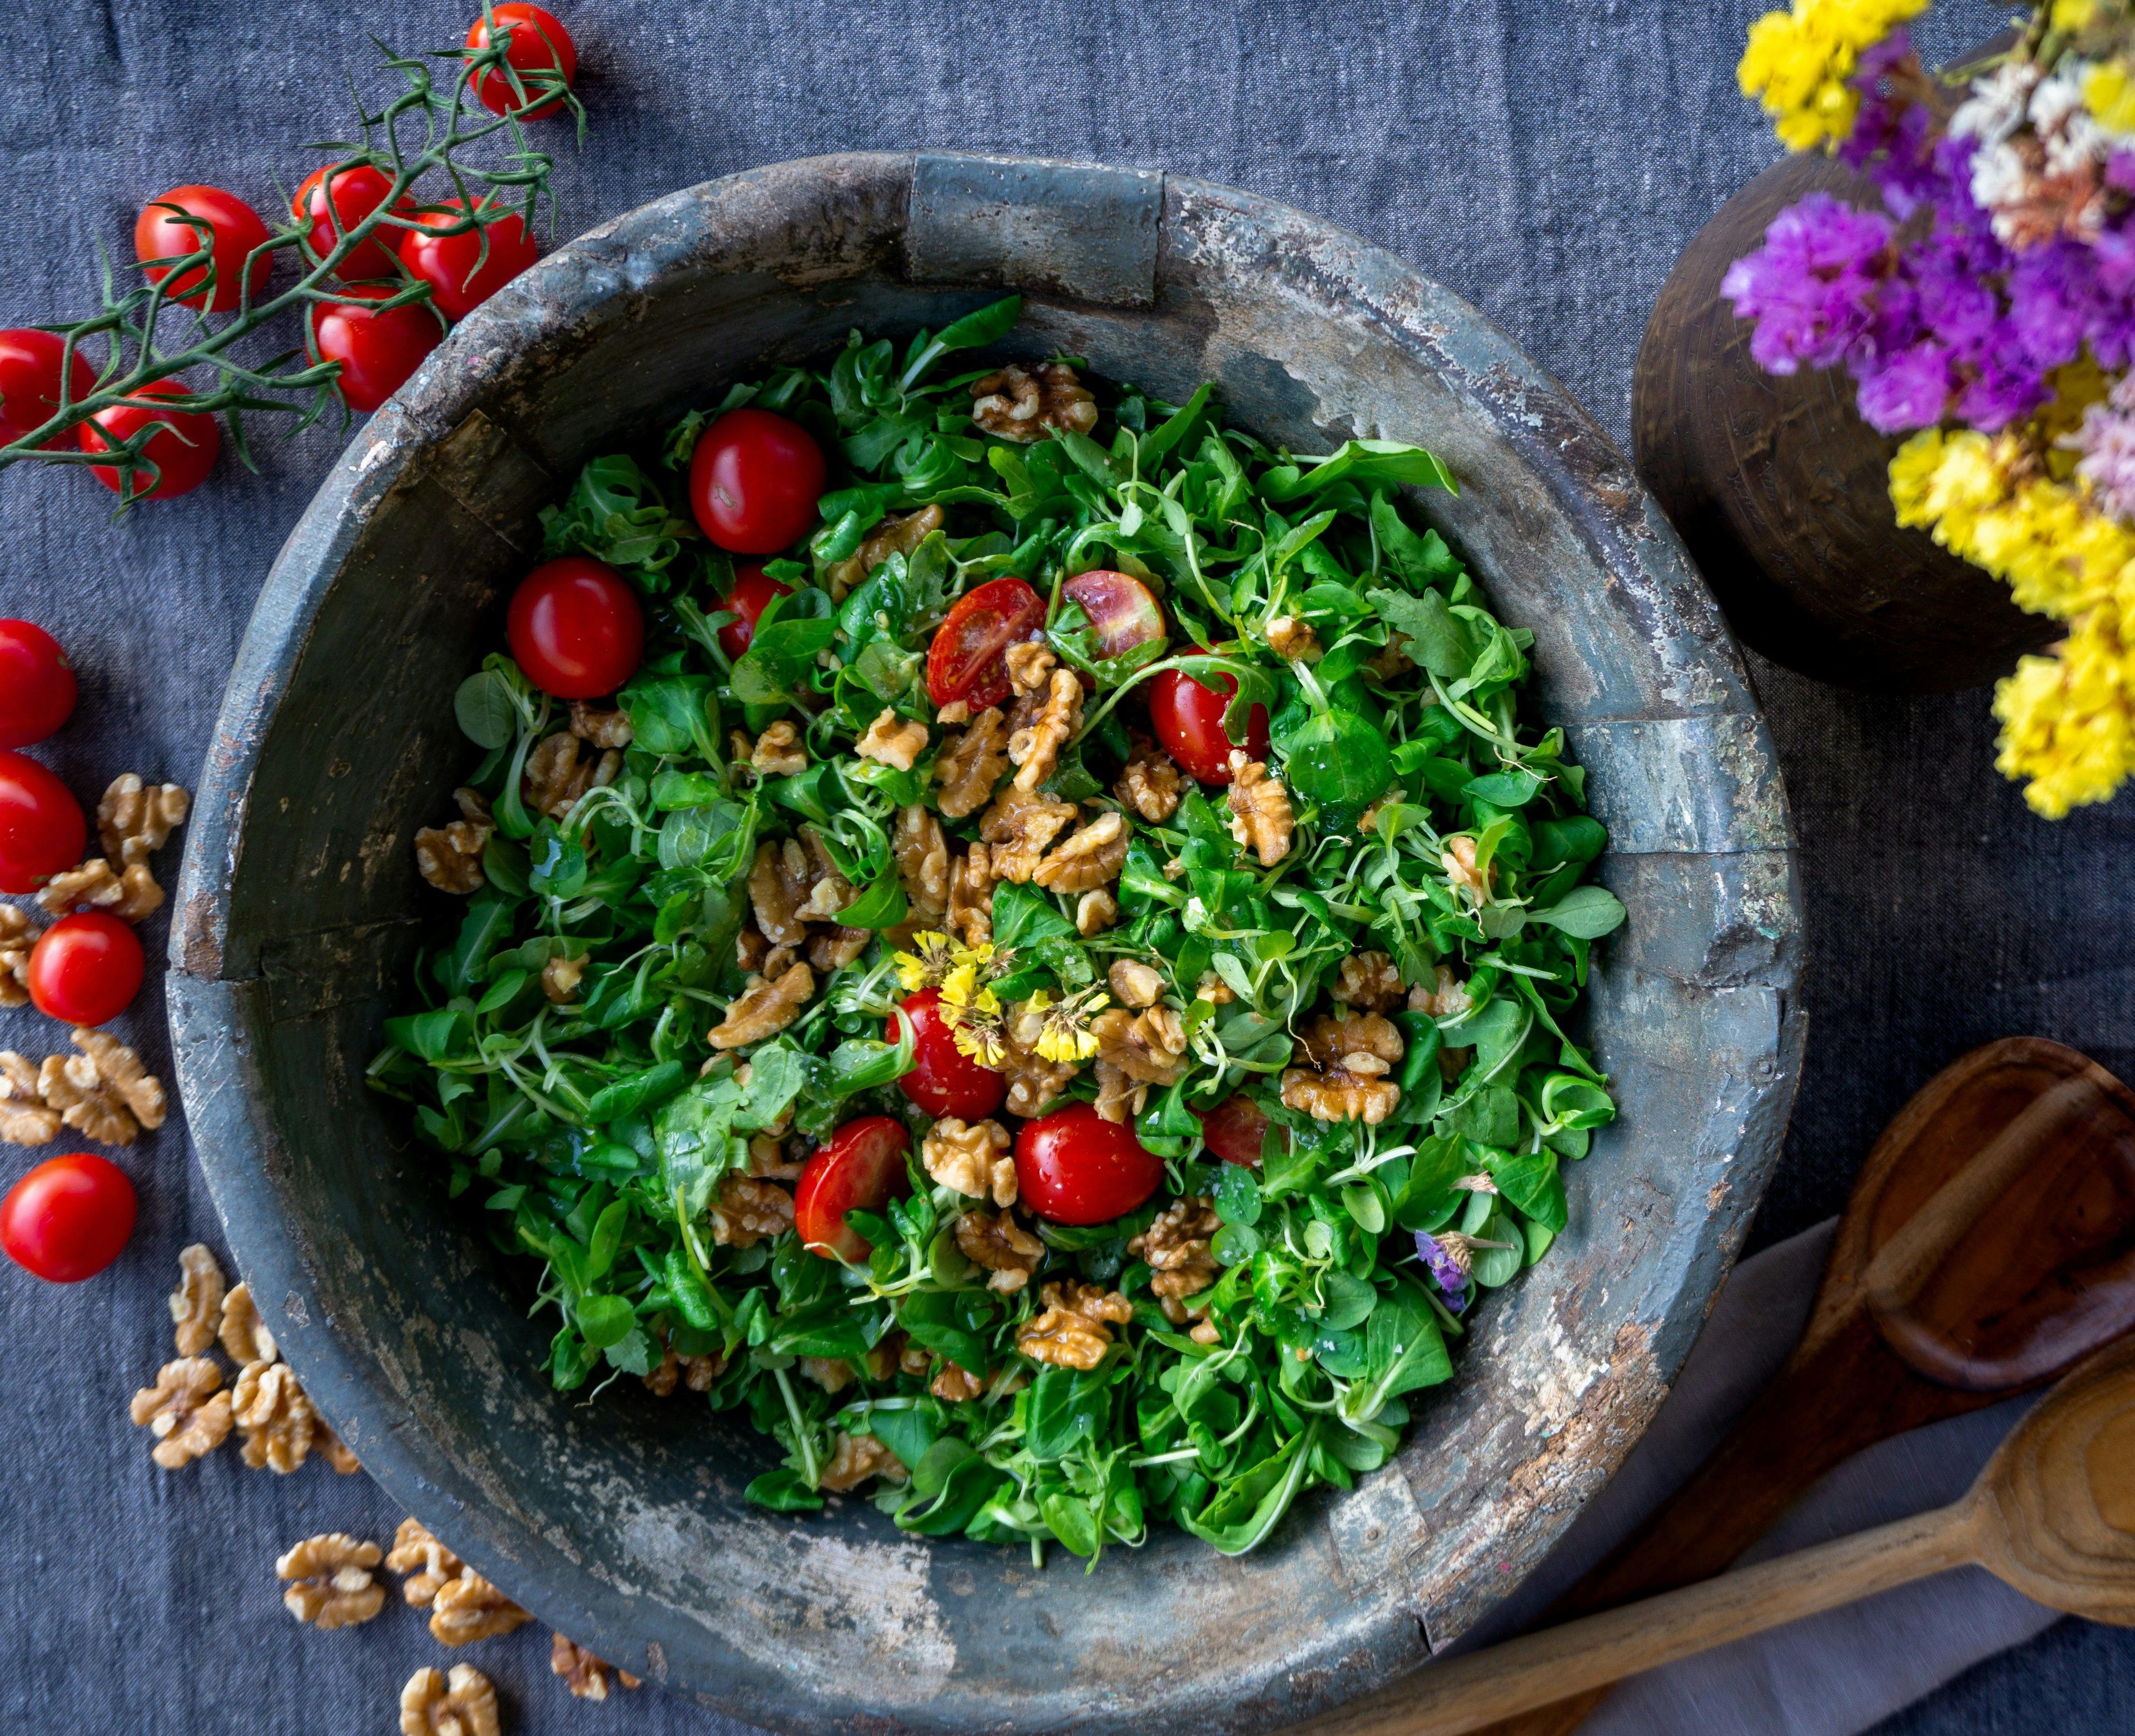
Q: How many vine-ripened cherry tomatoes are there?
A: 7